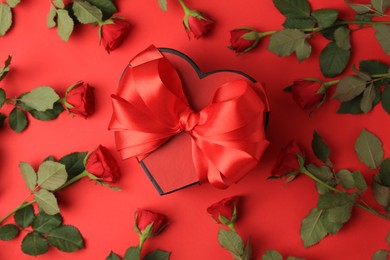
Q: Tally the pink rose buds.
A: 0